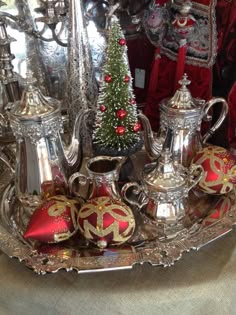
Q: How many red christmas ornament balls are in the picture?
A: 11